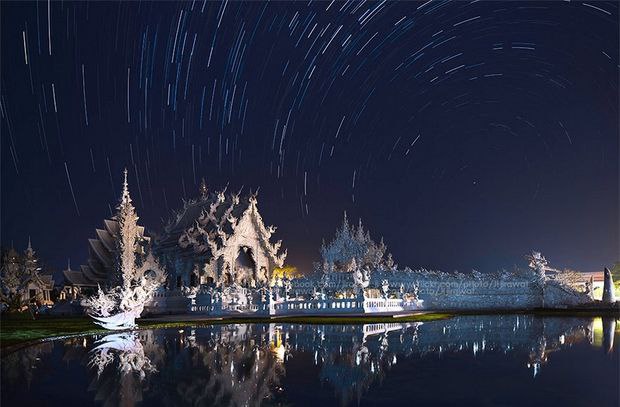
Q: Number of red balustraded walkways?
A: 0